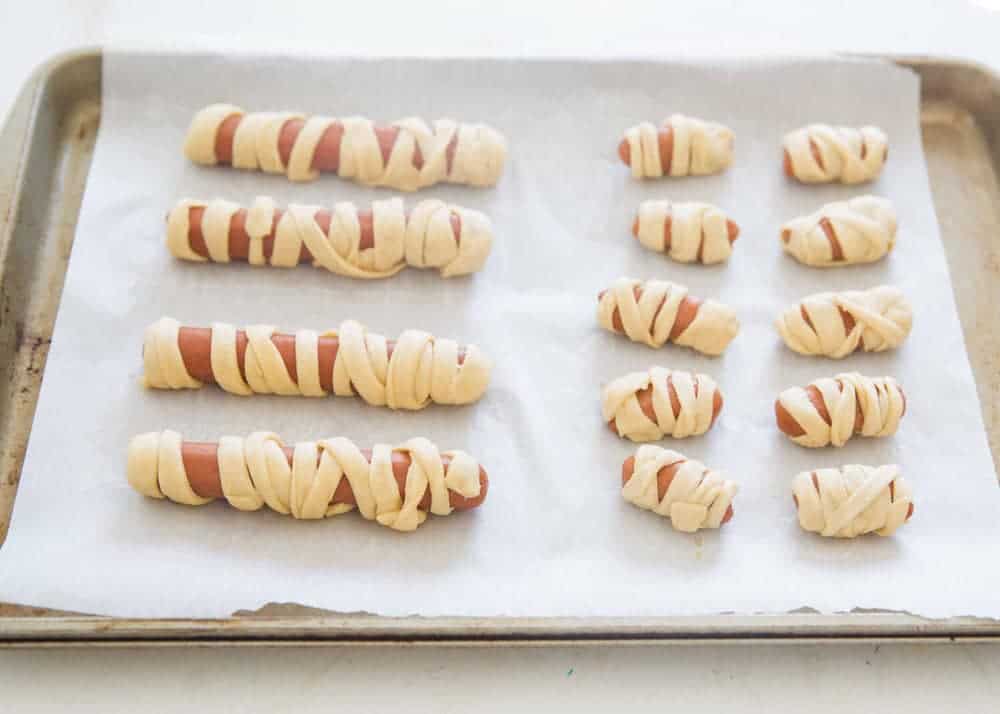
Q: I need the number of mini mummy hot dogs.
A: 10